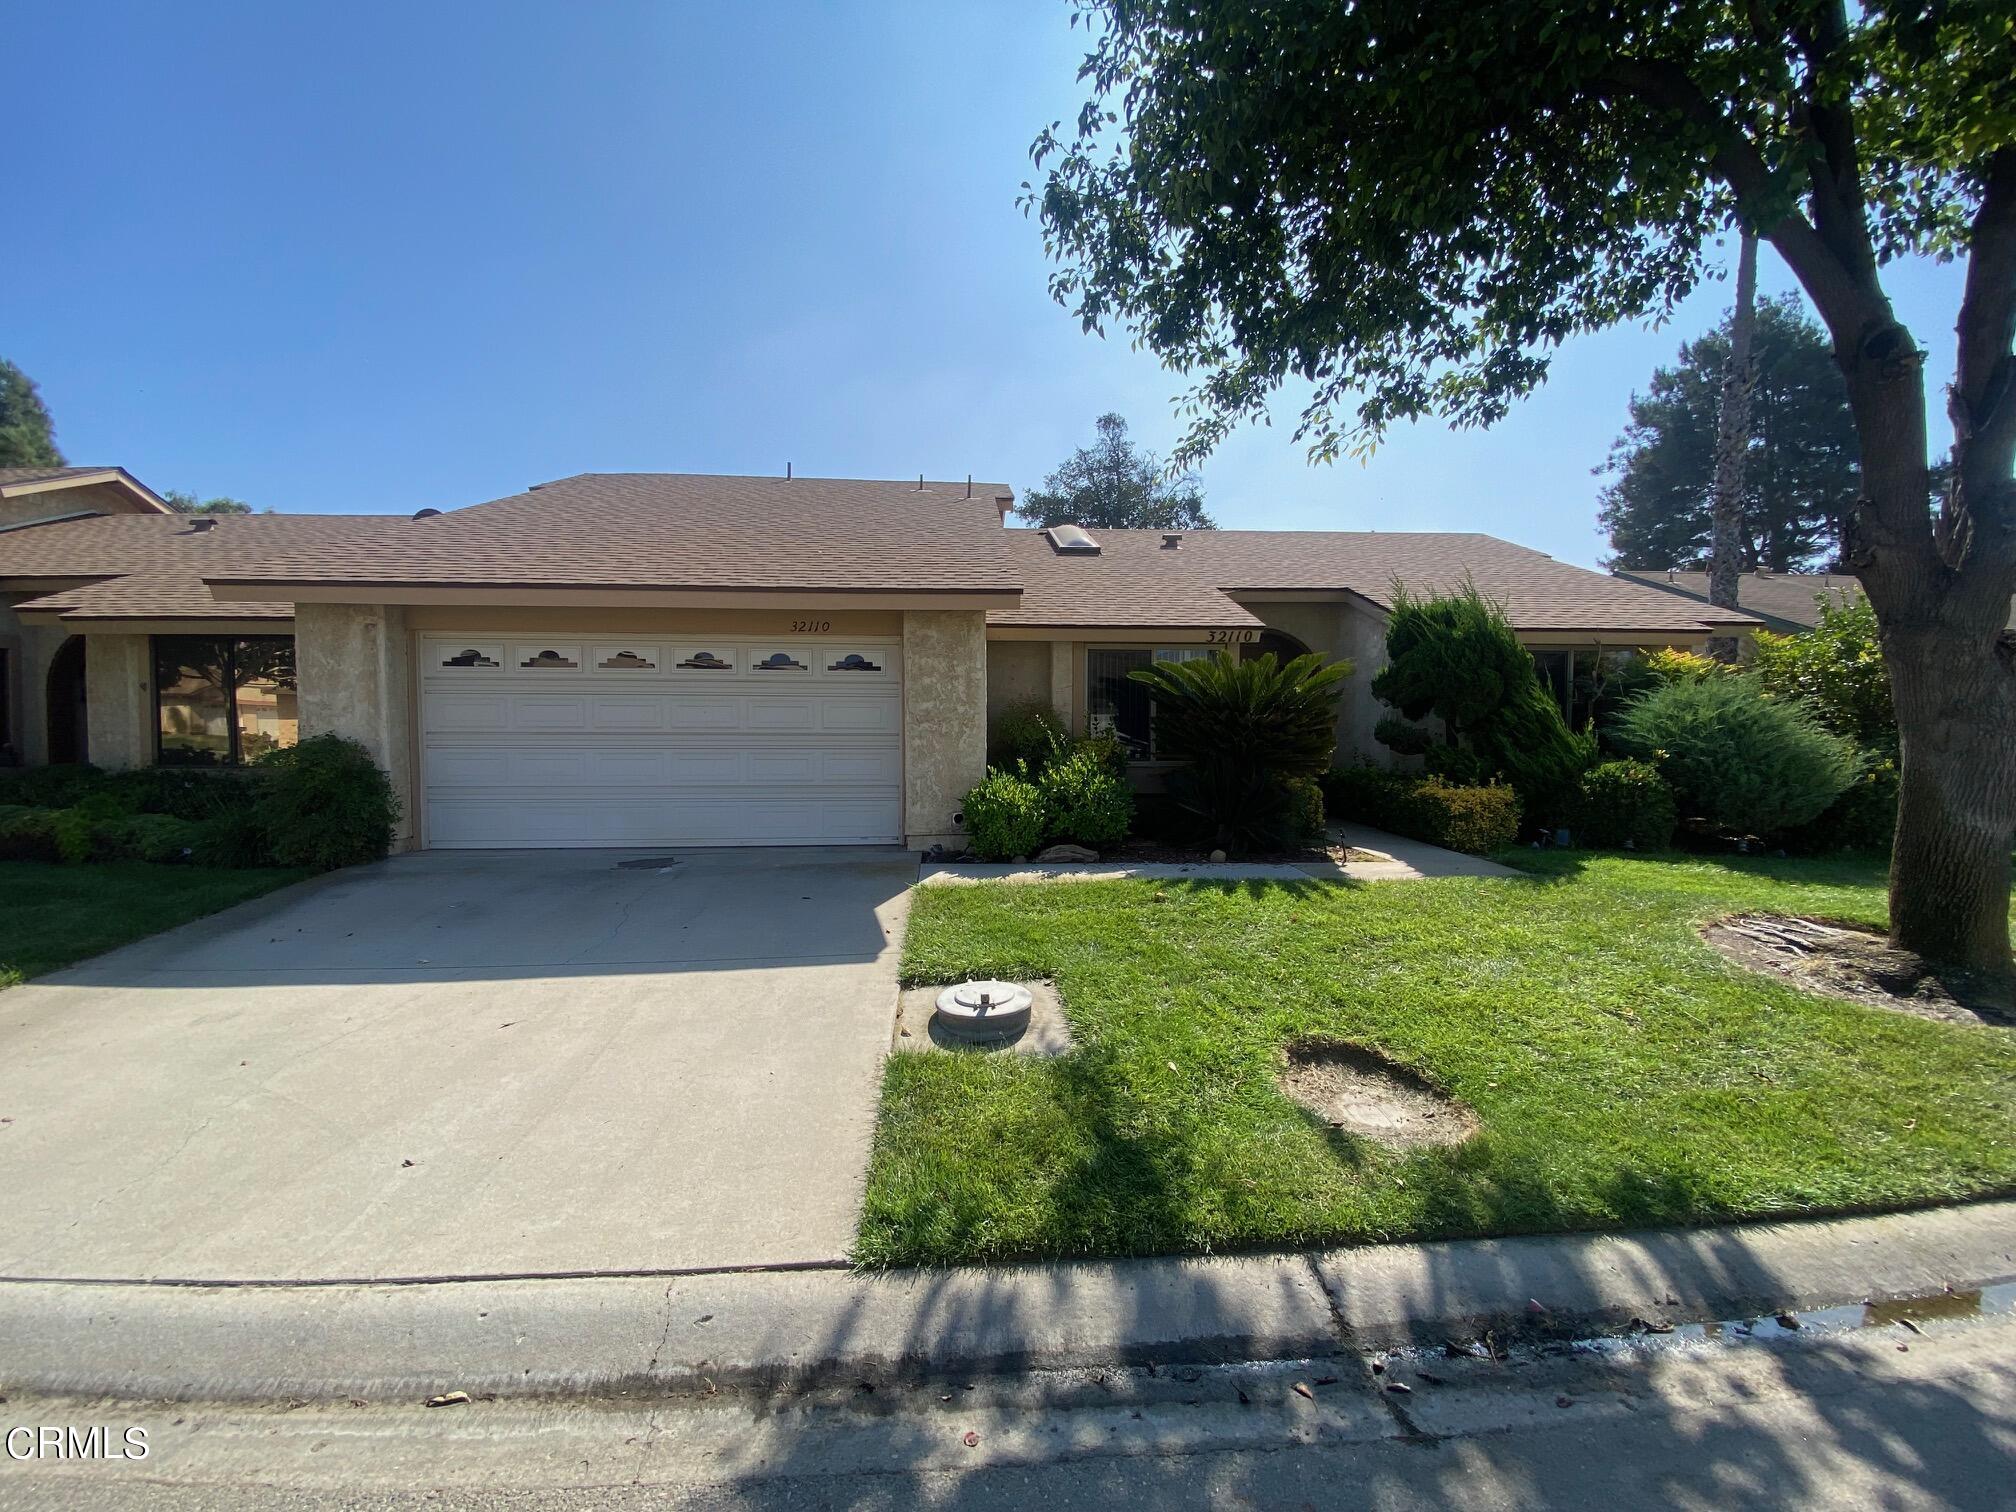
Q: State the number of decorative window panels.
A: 6